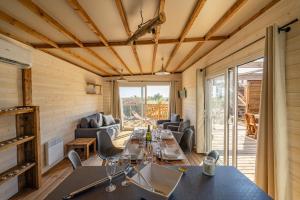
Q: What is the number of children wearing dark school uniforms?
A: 0